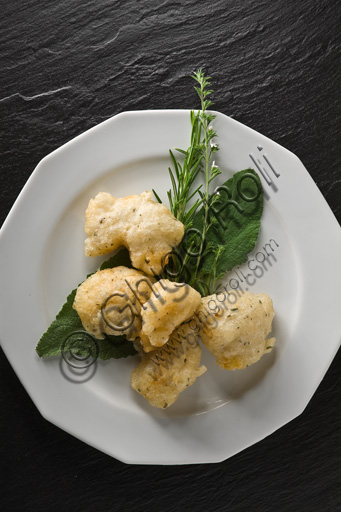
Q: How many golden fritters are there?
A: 5